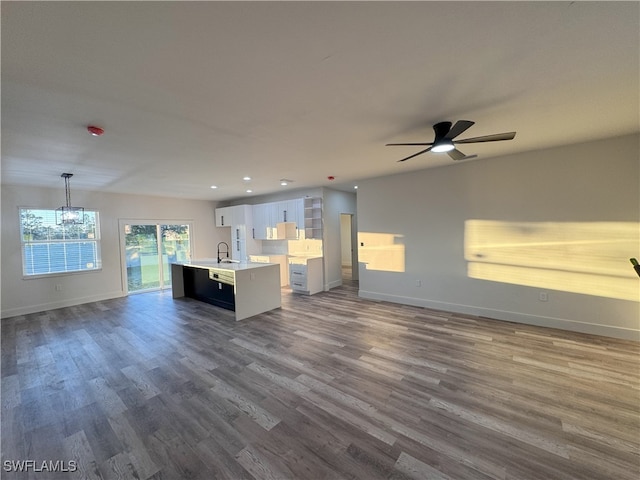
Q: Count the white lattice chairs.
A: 0